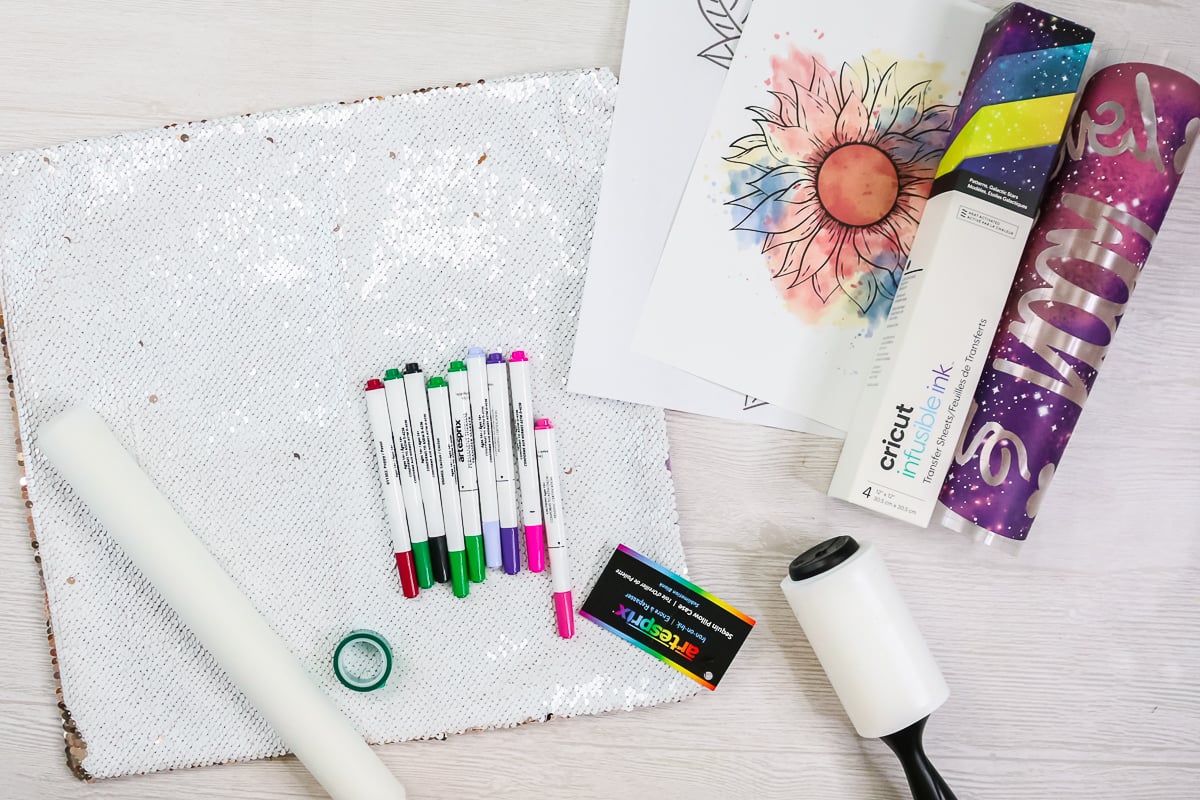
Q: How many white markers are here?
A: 9